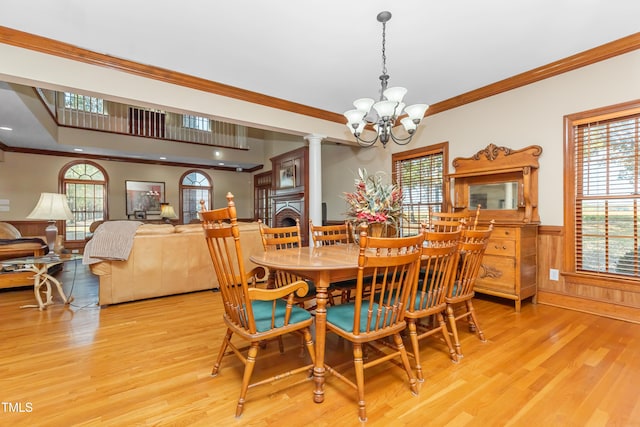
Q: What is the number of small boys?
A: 0